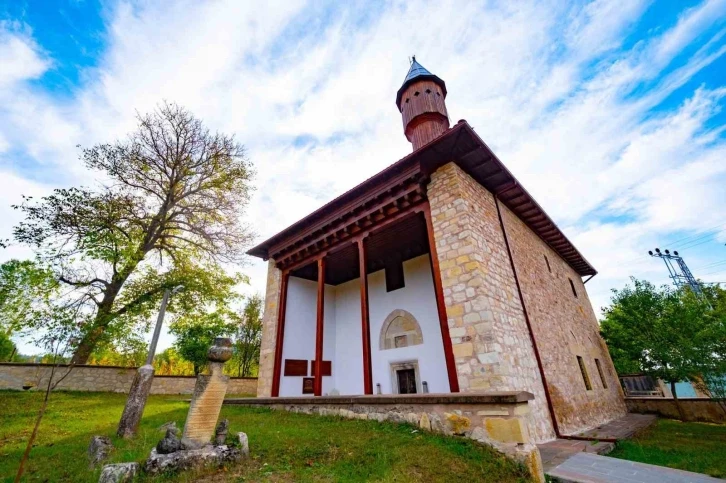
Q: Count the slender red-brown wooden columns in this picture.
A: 4